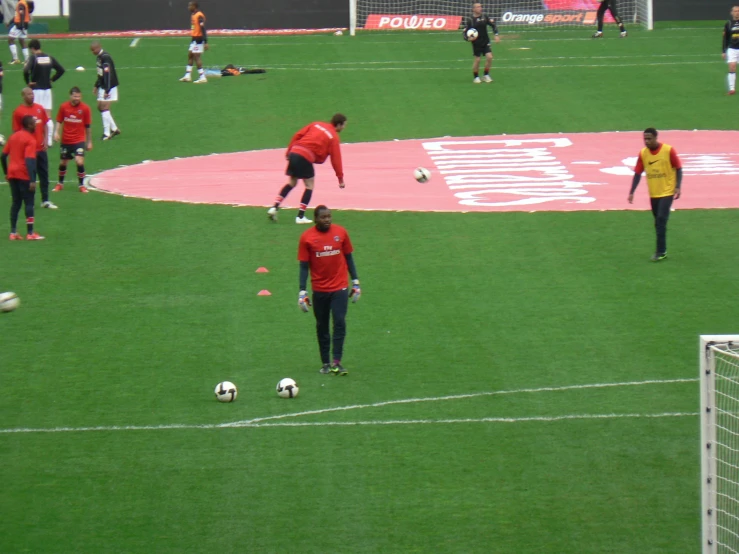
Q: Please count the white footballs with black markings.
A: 5